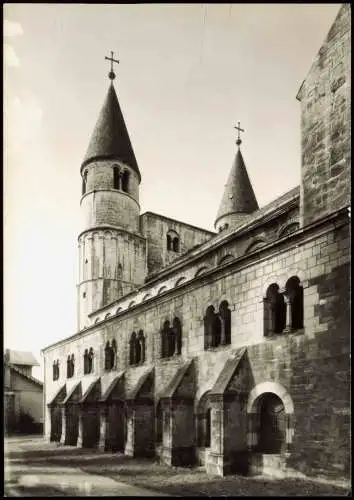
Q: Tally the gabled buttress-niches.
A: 7